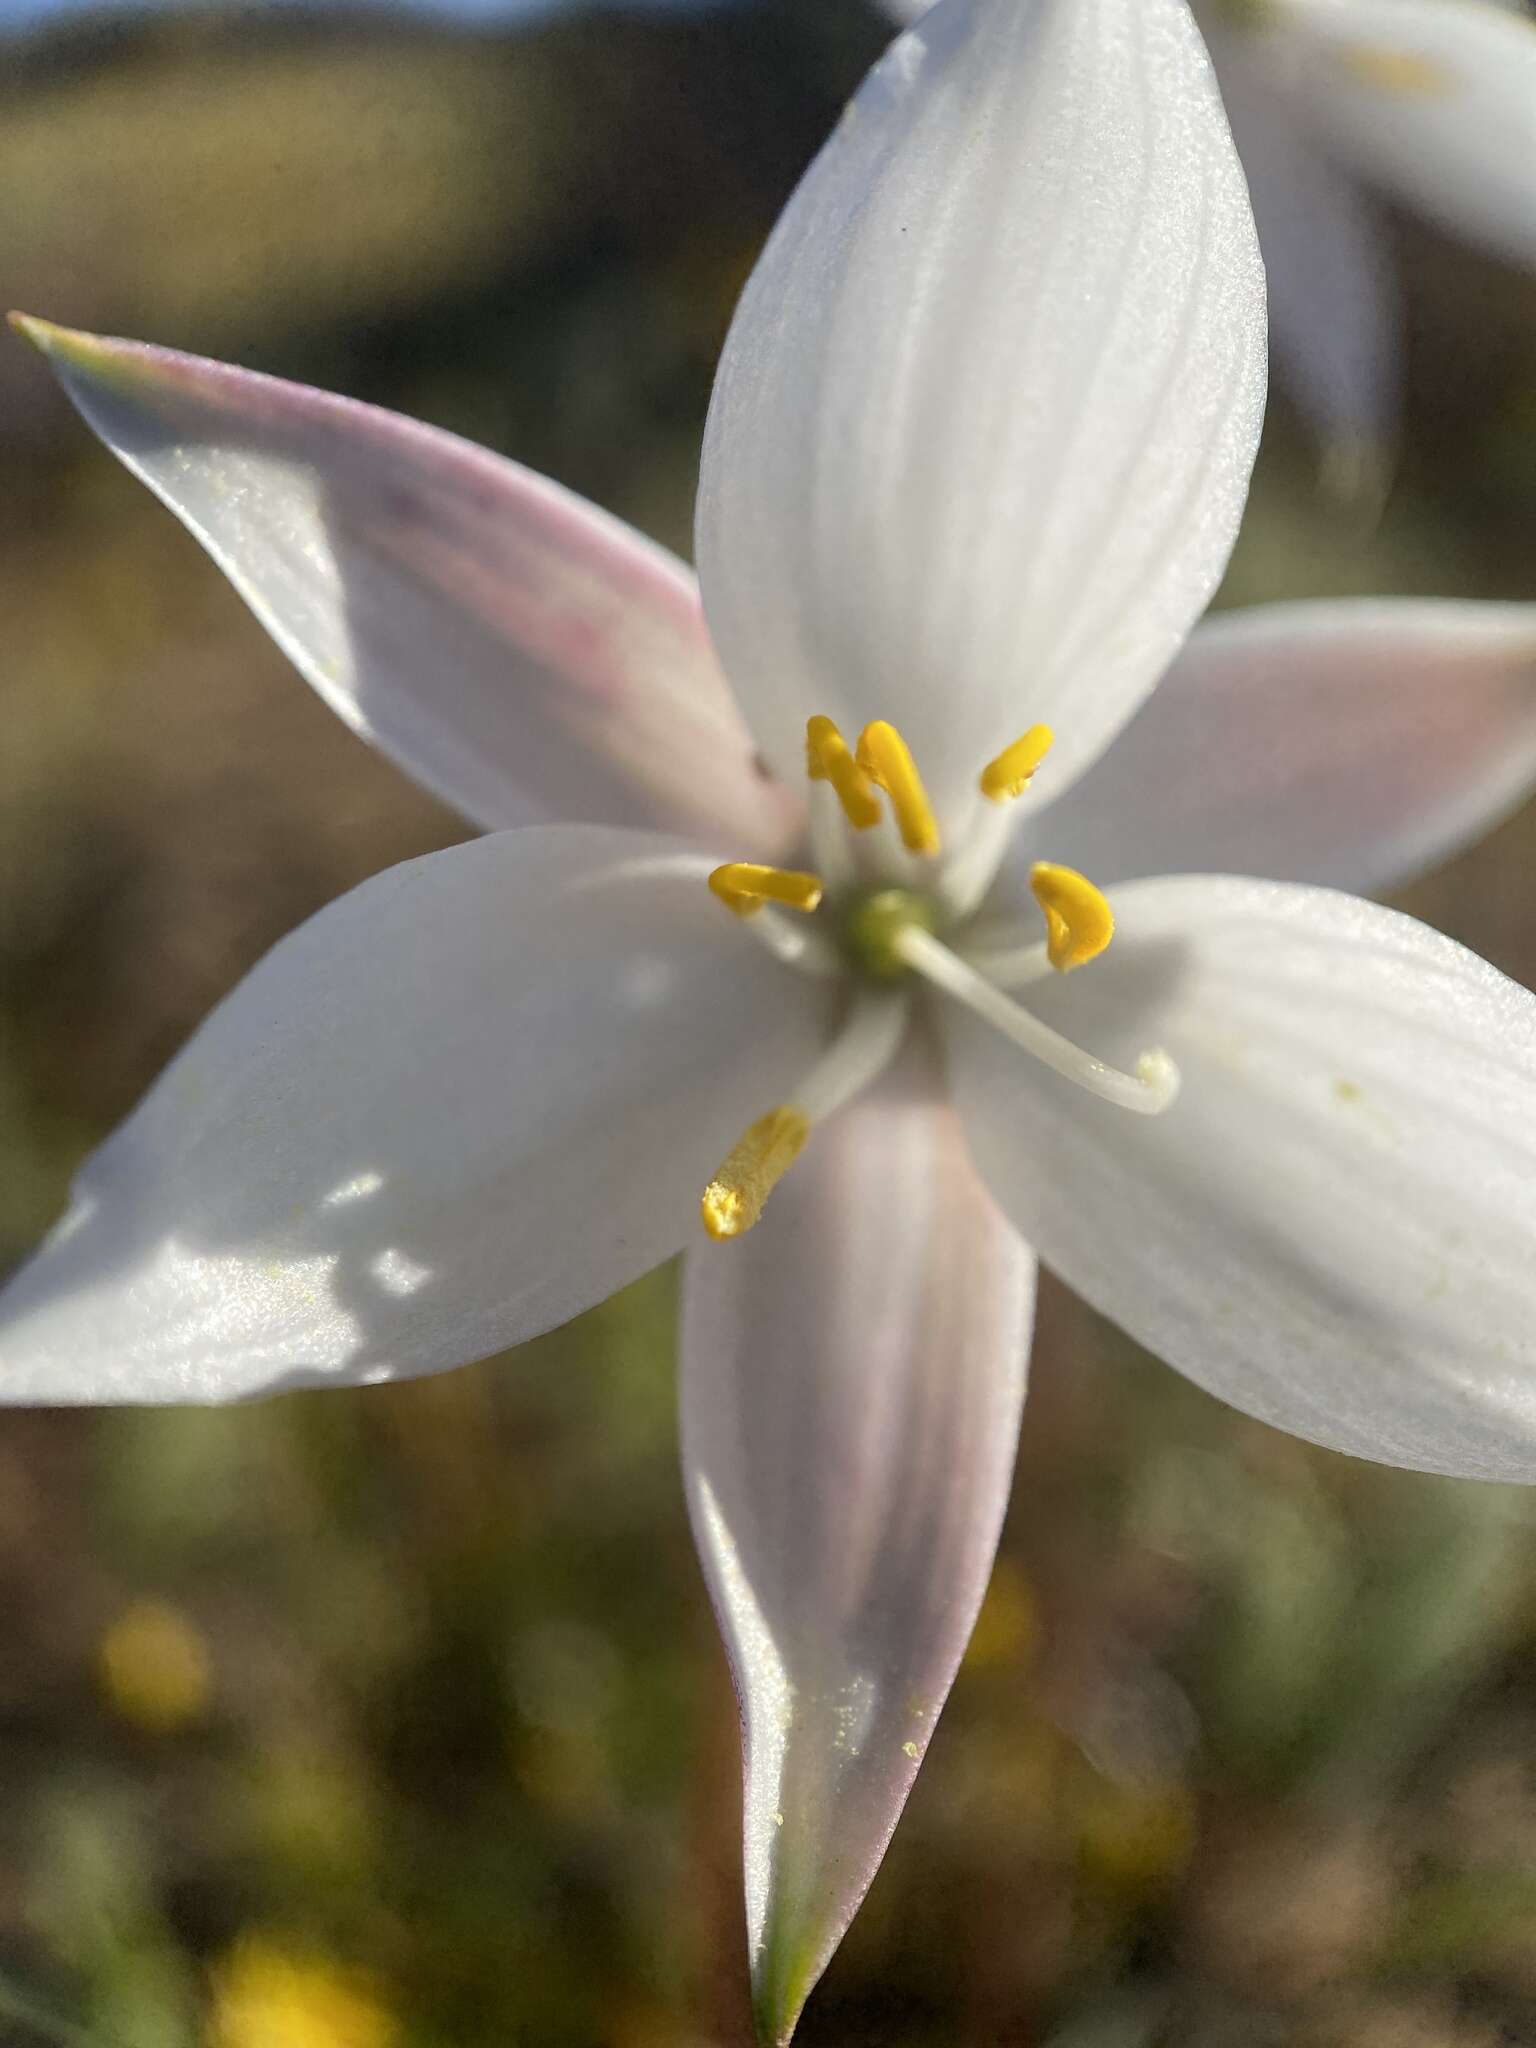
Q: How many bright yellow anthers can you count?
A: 6